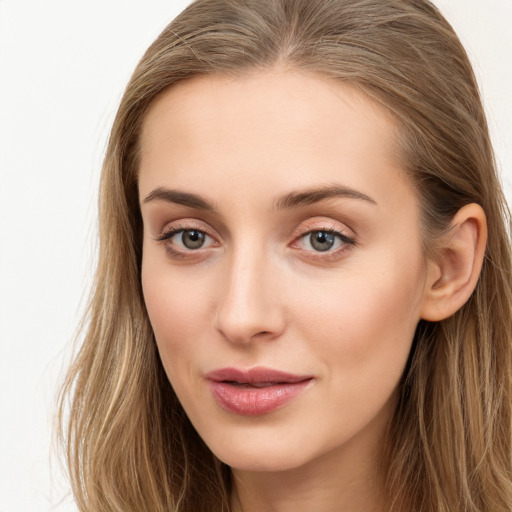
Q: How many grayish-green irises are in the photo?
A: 2